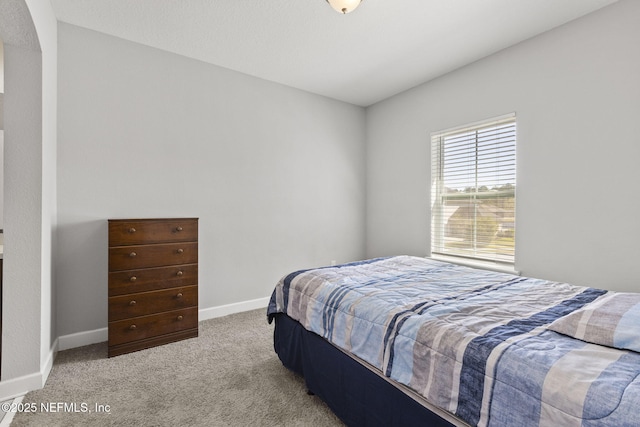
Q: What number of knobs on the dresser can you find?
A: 10